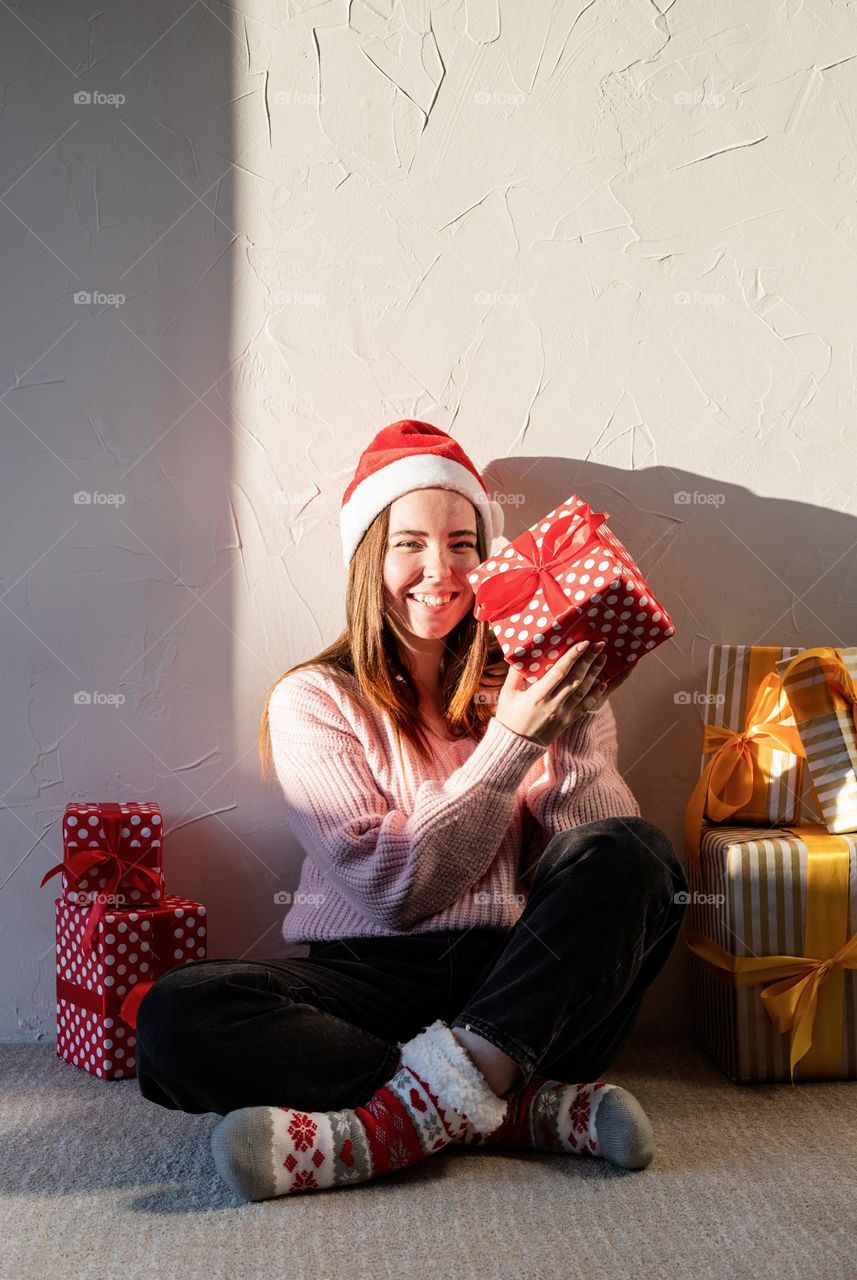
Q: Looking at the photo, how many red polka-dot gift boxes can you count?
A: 3